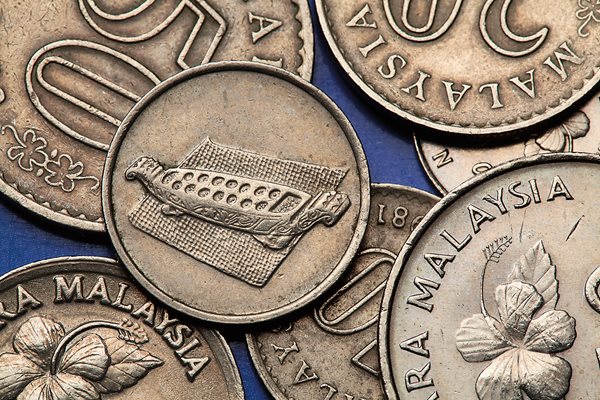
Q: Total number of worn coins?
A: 7